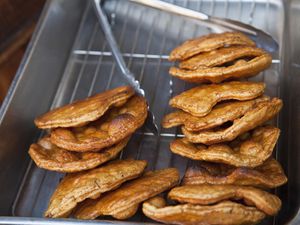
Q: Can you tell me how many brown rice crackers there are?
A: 15